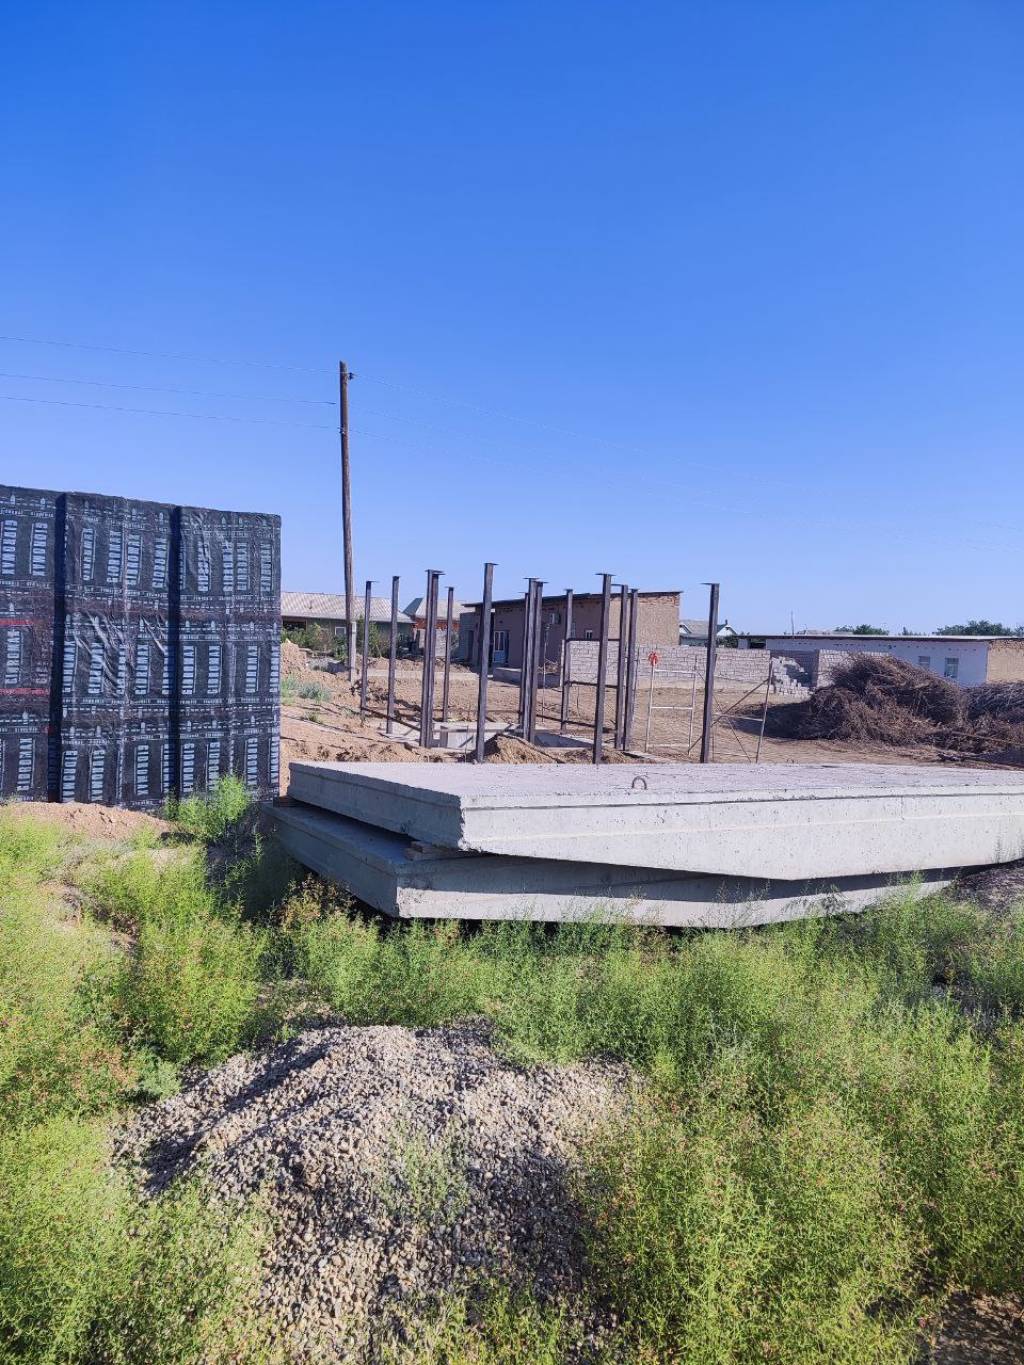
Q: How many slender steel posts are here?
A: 14